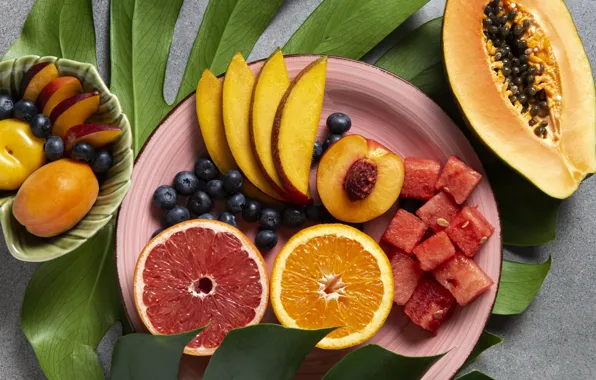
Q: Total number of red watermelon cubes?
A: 9